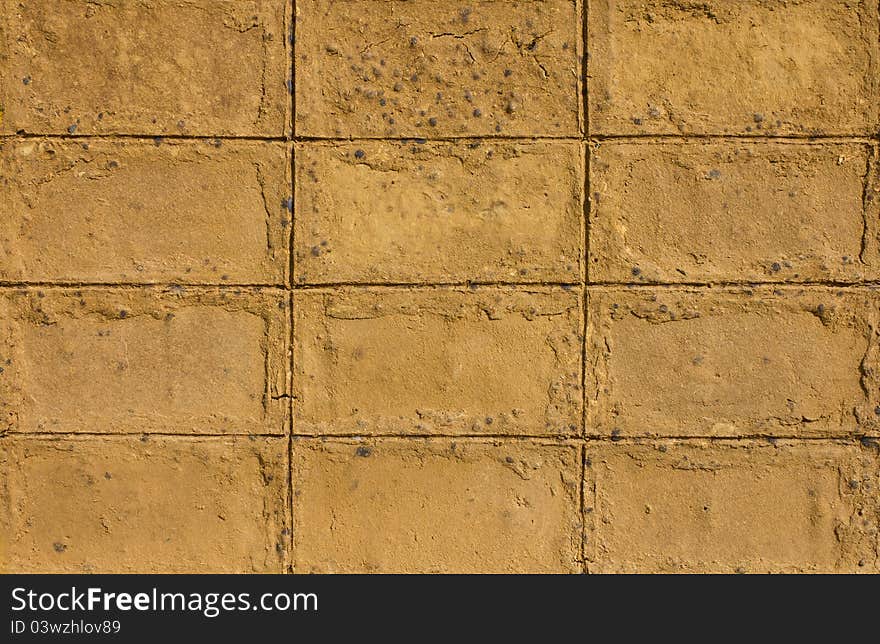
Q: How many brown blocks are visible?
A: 12